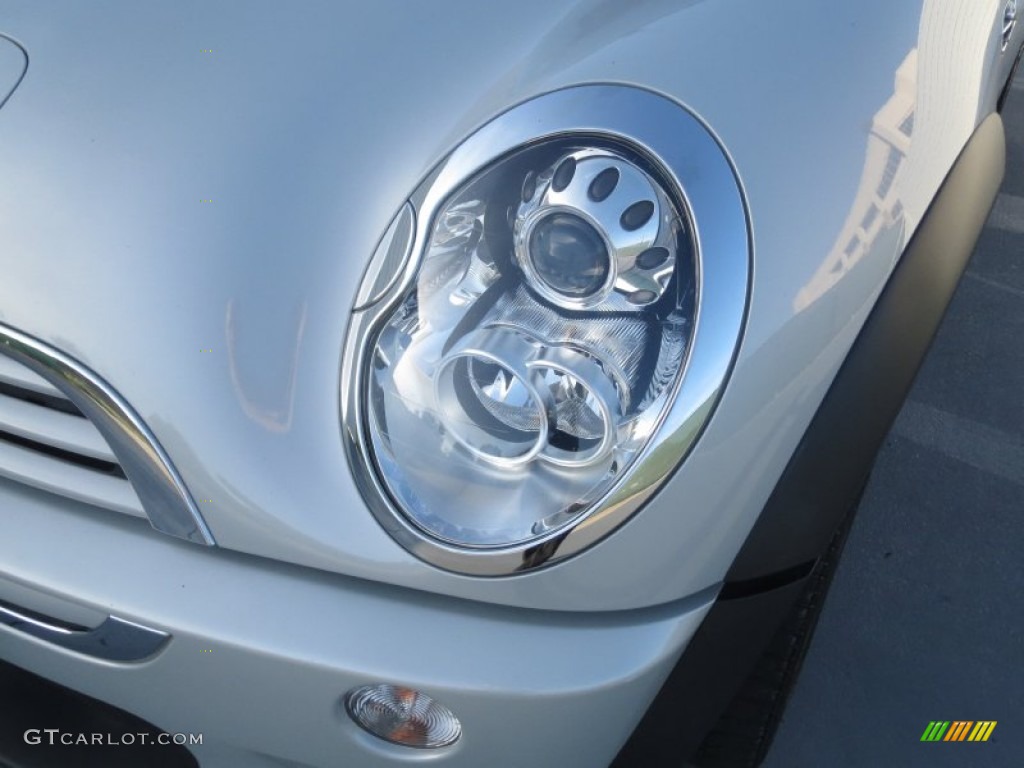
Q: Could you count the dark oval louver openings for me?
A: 6